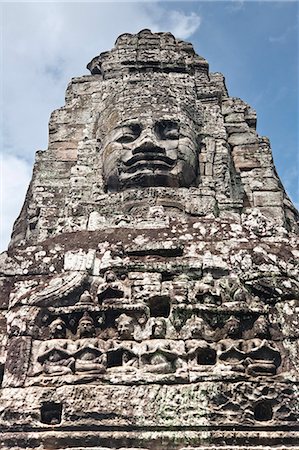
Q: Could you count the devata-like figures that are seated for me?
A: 7